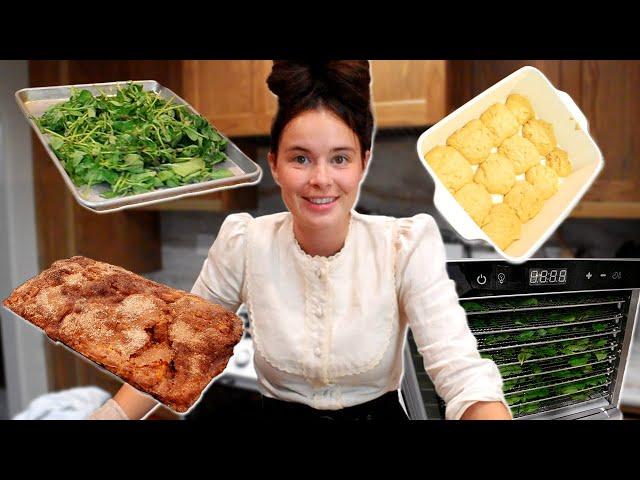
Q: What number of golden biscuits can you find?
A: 12